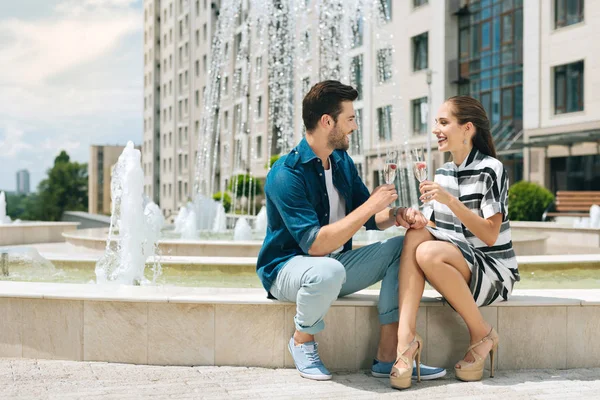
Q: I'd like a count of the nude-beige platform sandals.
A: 2